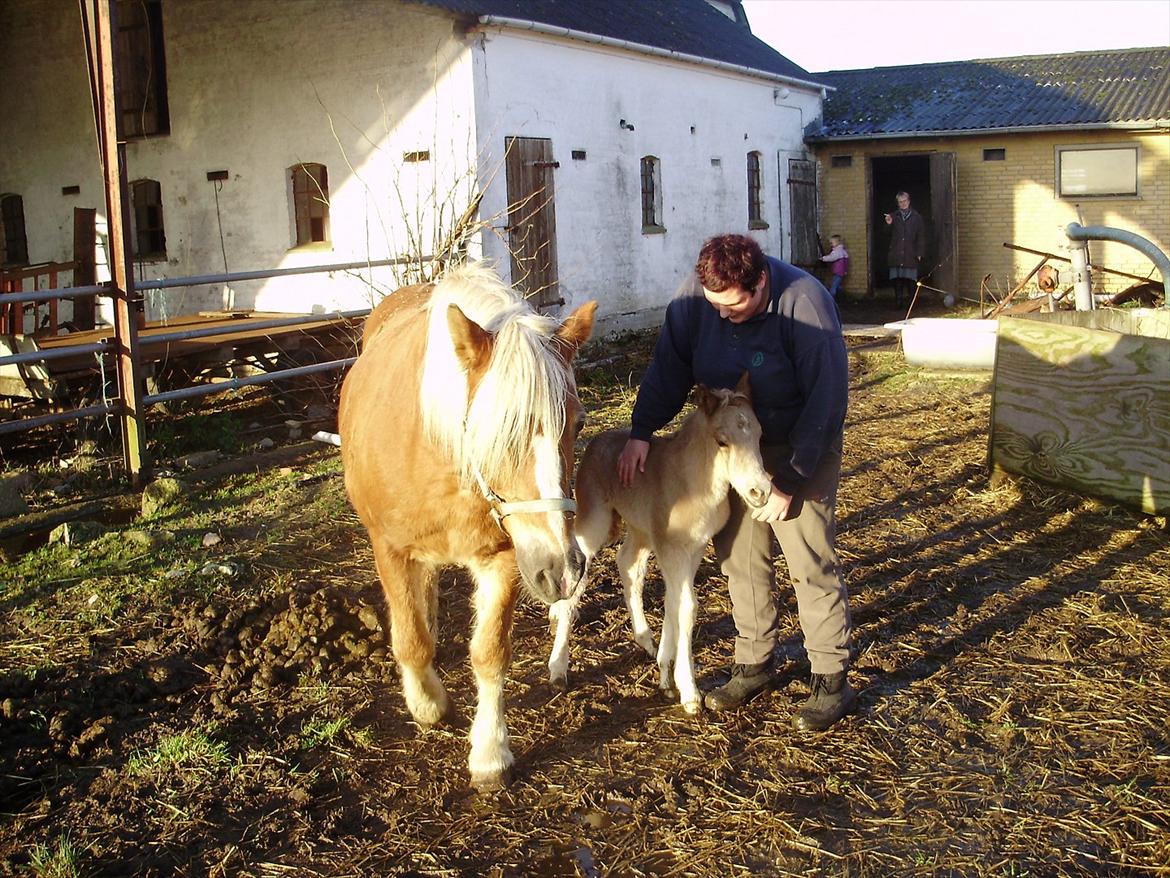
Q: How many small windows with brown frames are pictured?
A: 5